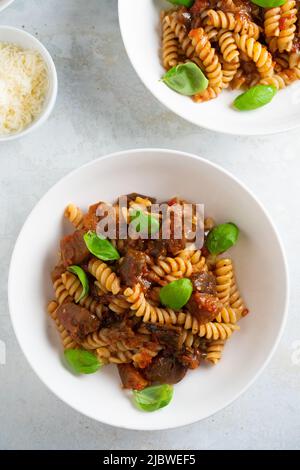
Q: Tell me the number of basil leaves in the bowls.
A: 11